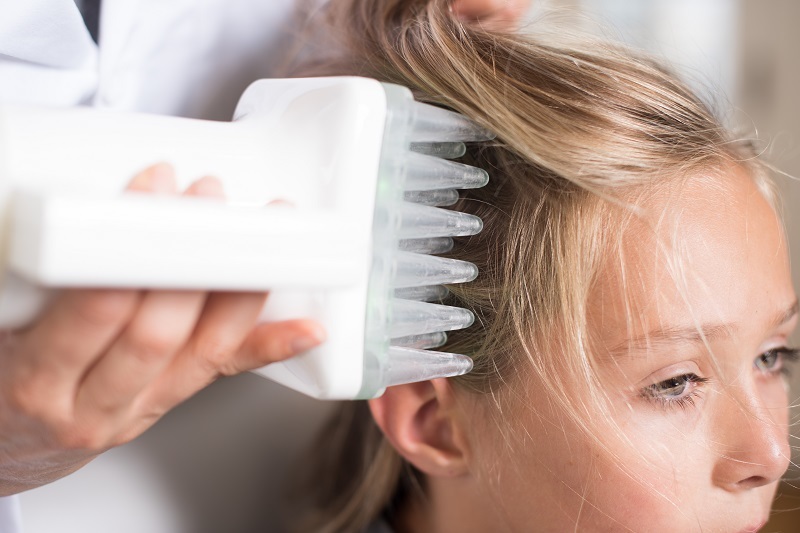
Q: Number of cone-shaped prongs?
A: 11